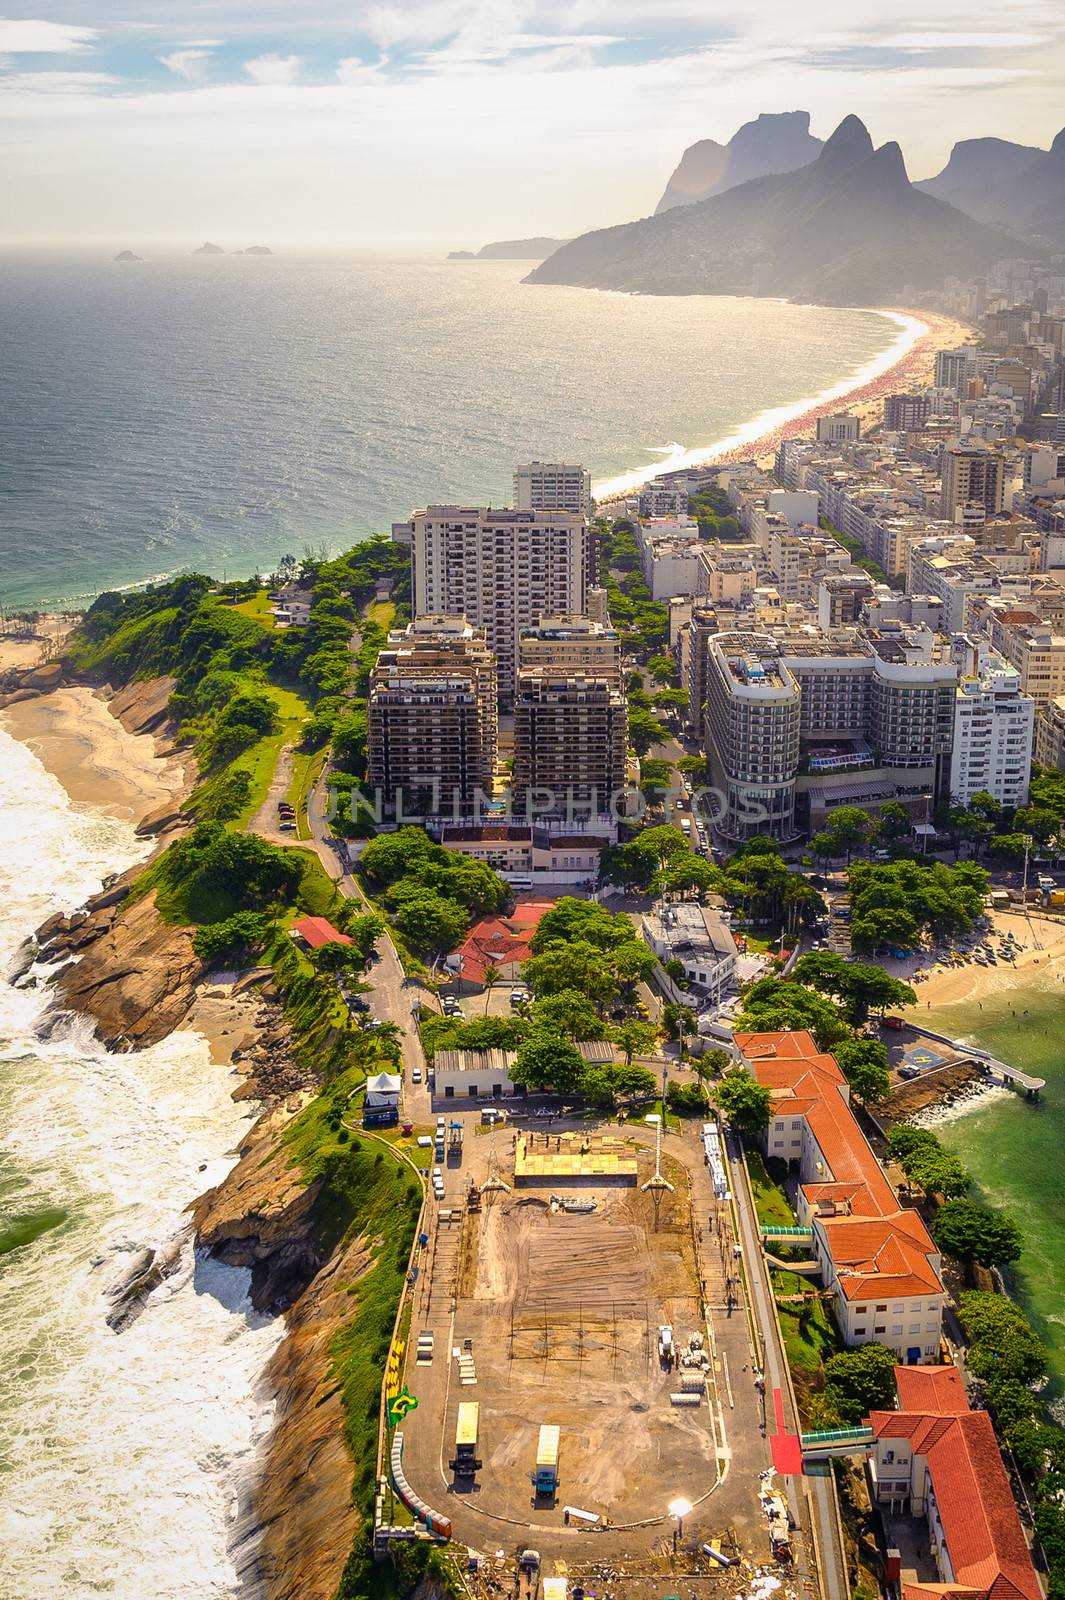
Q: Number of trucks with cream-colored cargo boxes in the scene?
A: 2